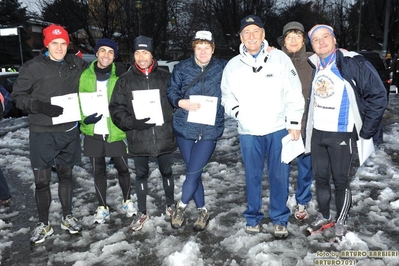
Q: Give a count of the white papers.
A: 6